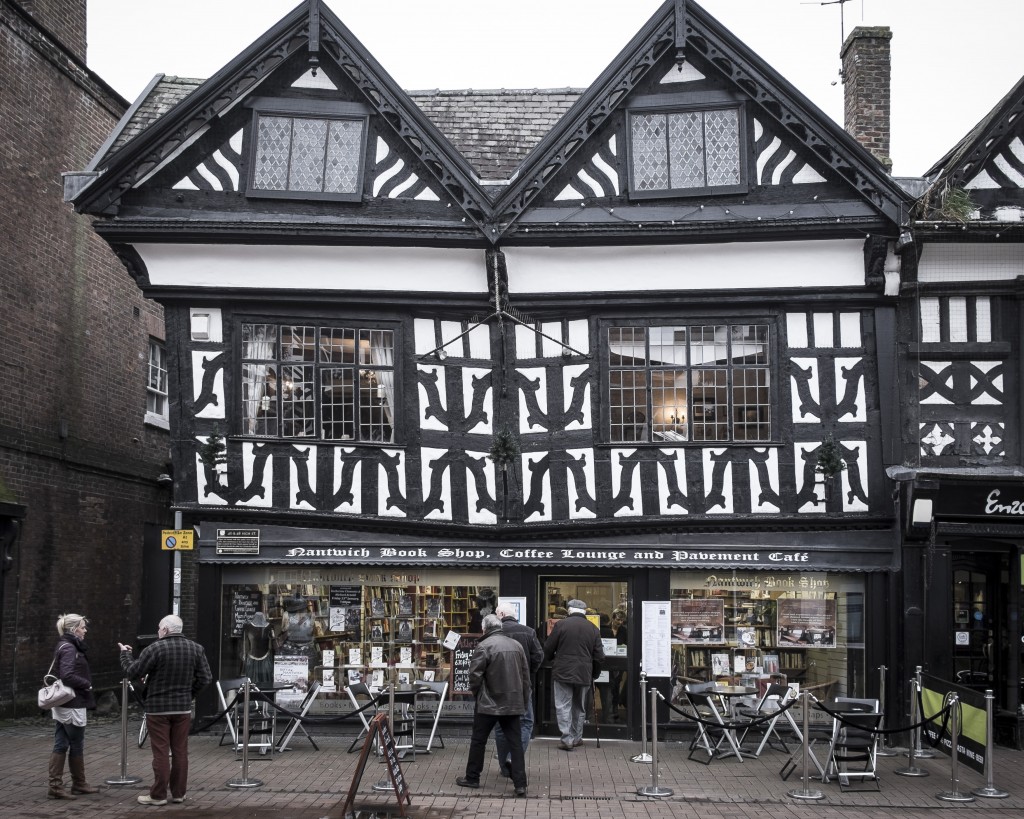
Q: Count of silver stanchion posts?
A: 11